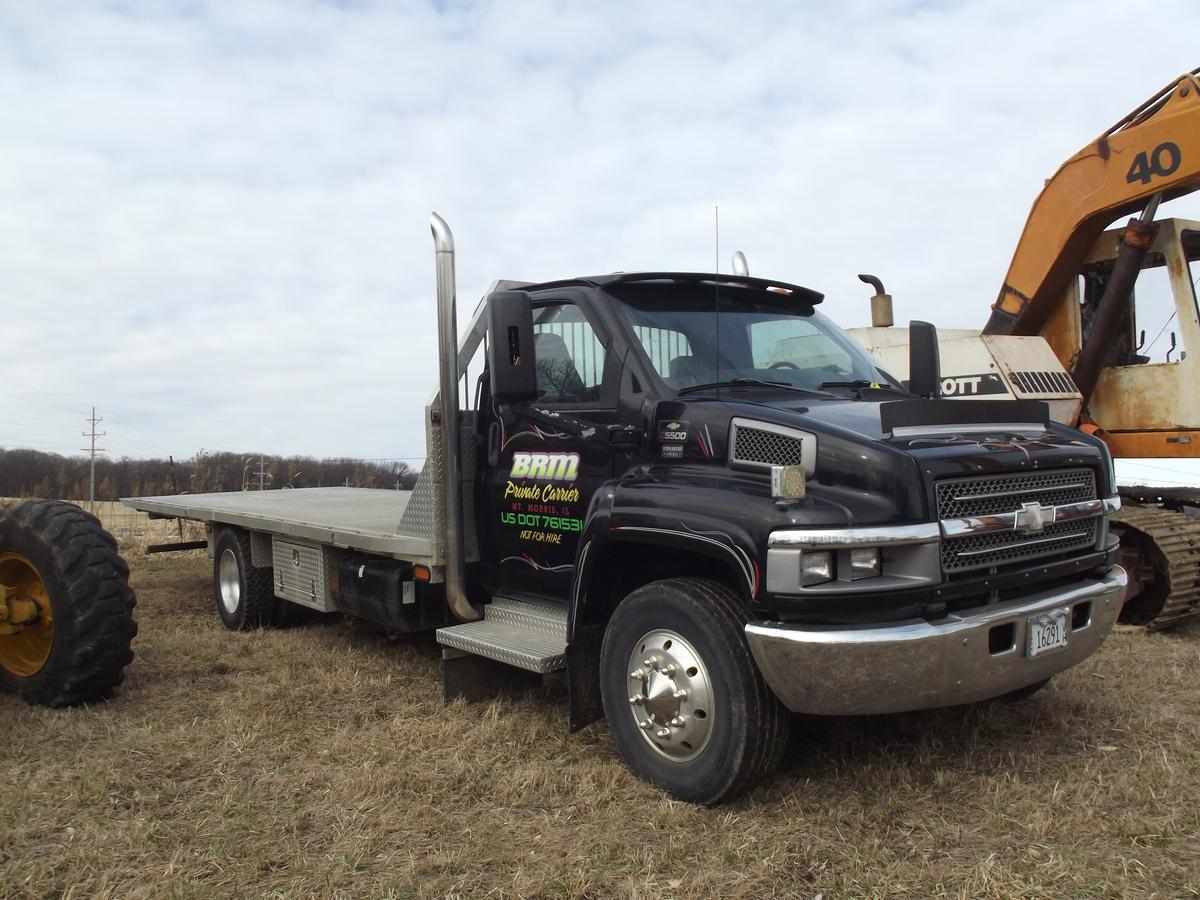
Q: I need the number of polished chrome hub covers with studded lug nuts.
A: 1